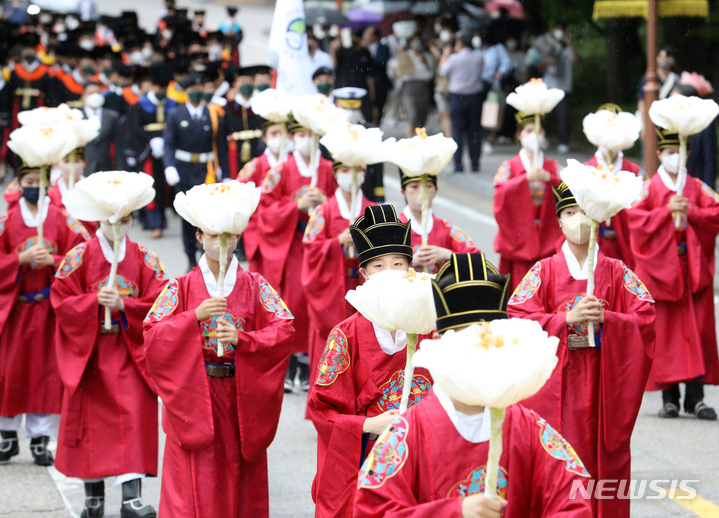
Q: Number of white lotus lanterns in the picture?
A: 15